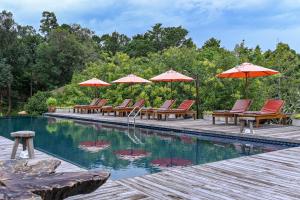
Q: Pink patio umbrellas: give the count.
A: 4